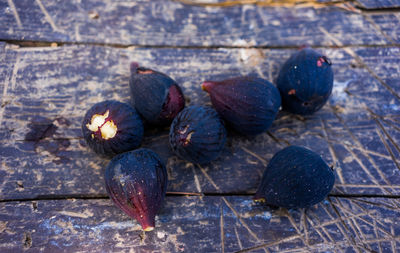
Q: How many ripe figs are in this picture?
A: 7